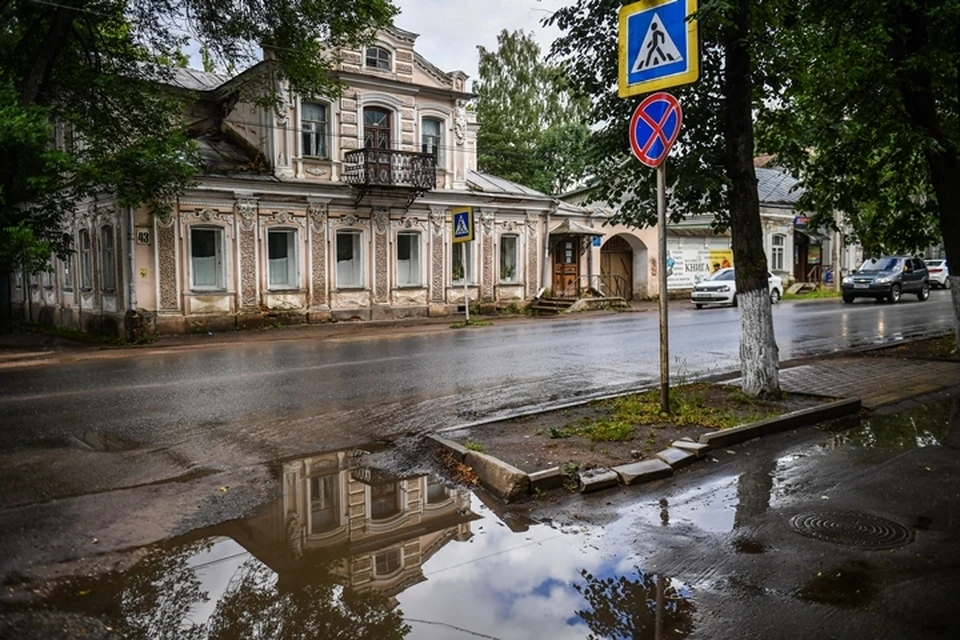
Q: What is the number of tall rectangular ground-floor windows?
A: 6